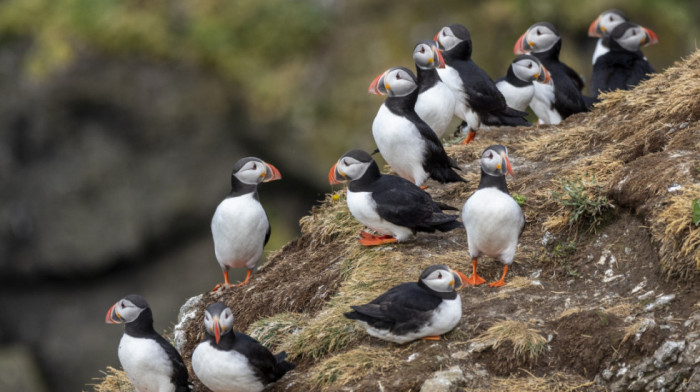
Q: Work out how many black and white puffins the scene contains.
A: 13